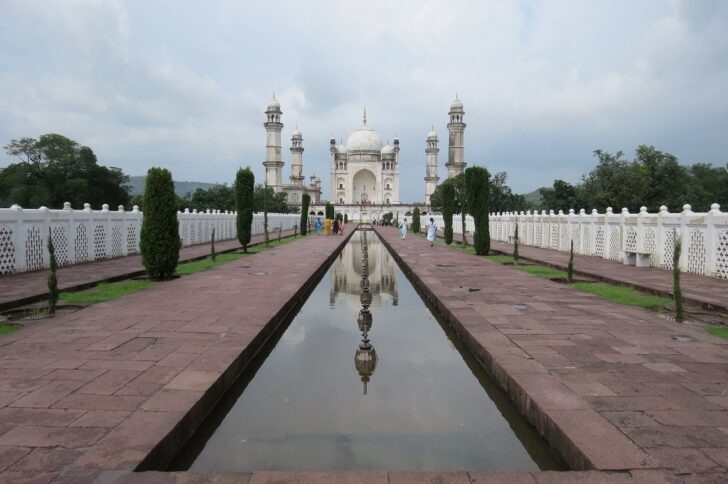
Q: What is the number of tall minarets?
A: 4